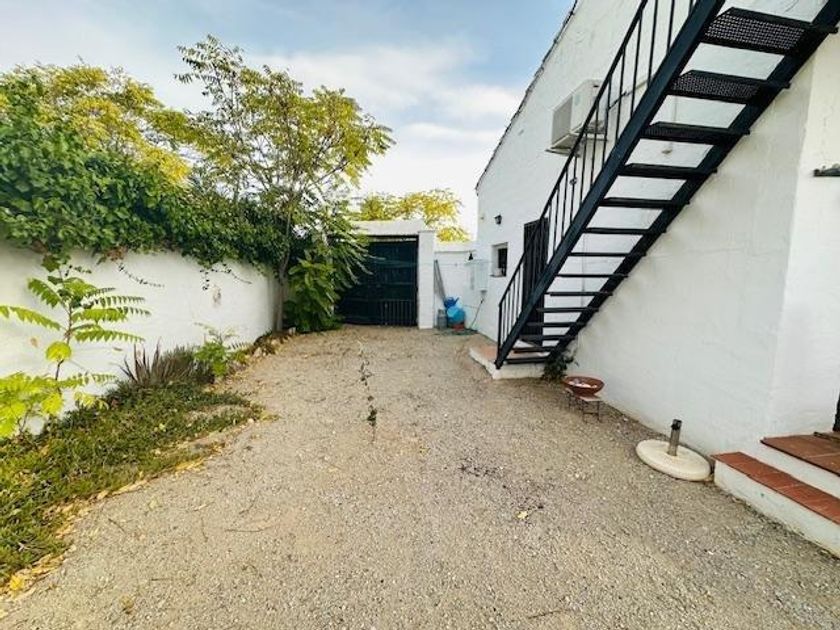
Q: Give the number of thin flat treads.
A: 14